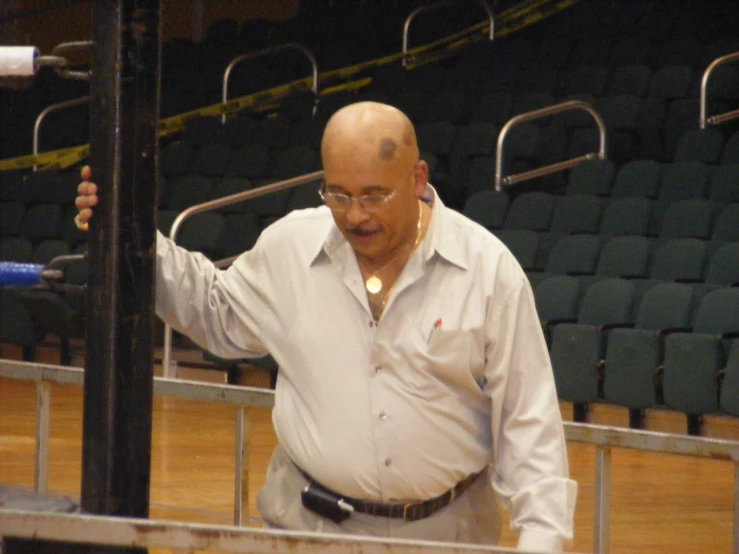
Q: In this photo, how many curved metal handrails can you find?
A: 6